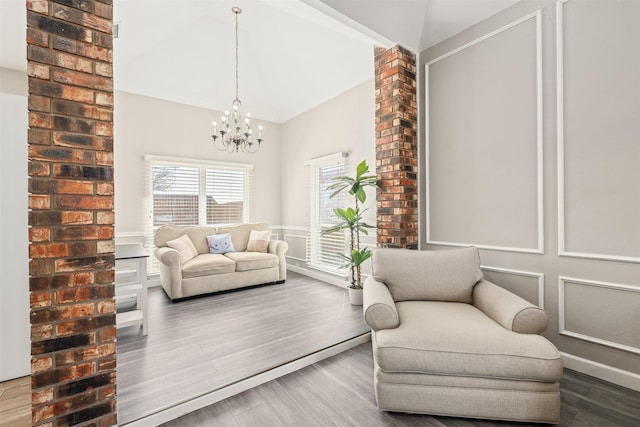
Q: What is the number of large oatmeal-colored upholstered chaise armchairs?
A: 1